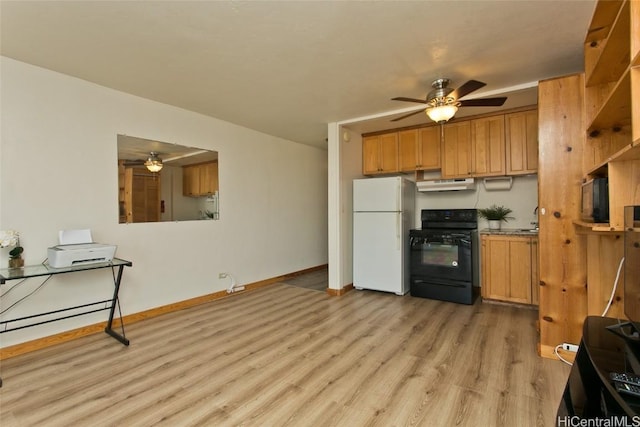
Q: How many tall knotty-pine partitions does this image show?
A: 1